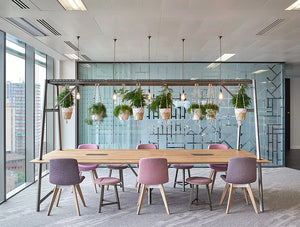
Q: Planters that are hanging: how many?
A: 8